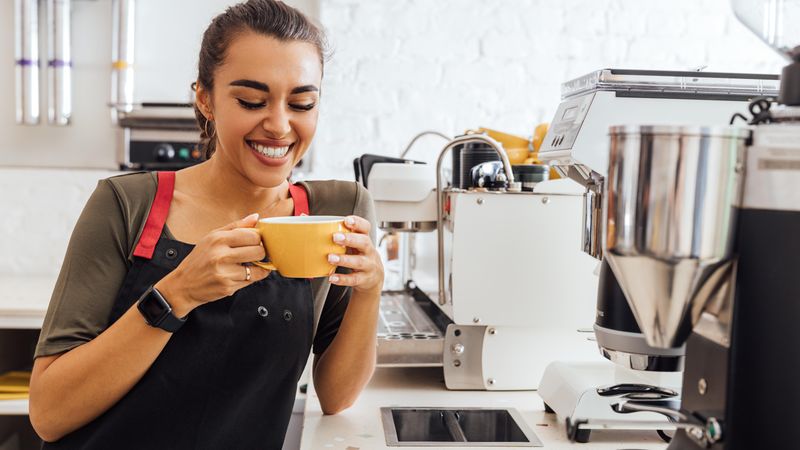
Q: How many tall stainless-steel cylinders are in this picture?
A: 3